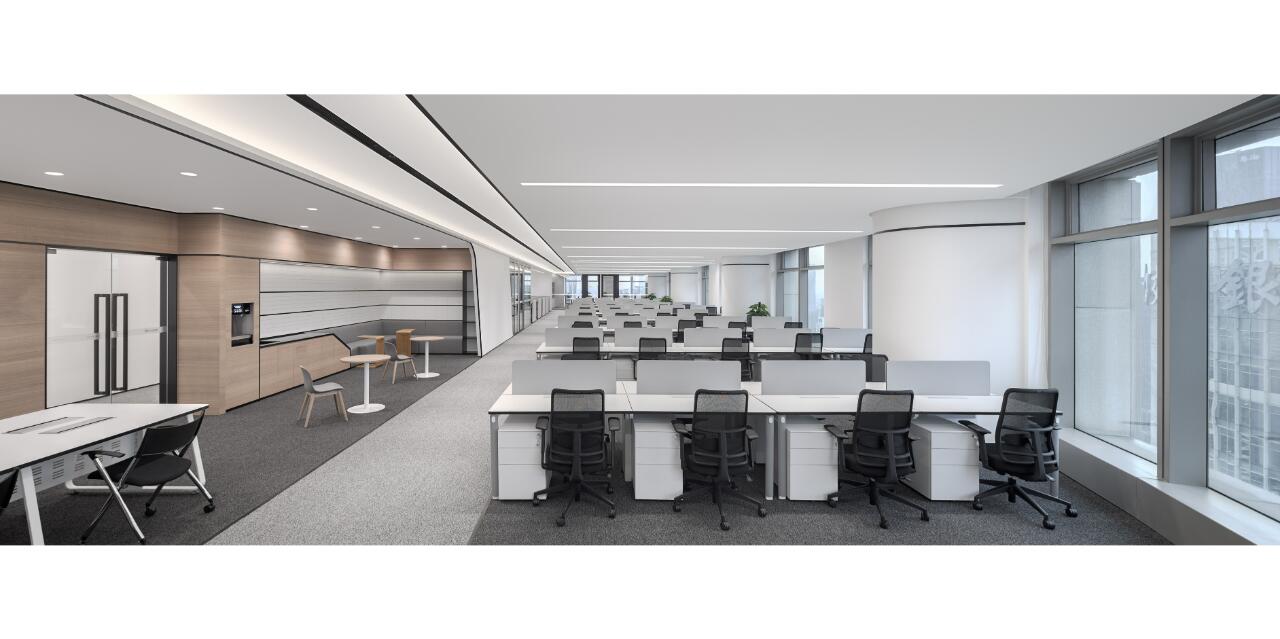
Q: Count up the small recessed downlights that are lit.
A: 10